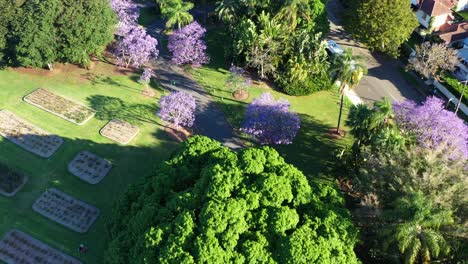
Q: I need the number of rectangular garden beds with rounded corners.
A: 7